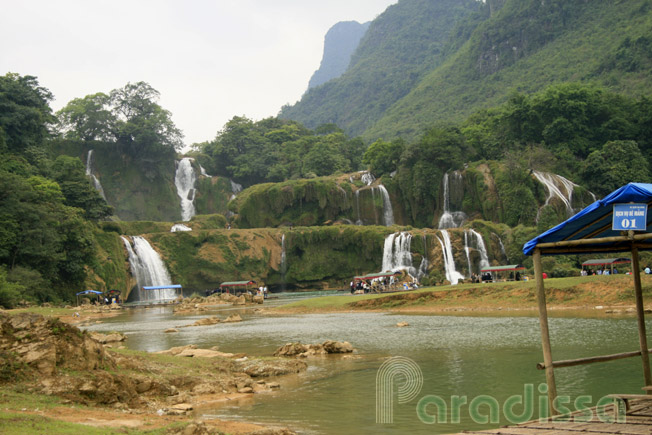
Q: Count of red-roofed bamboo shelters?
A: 4